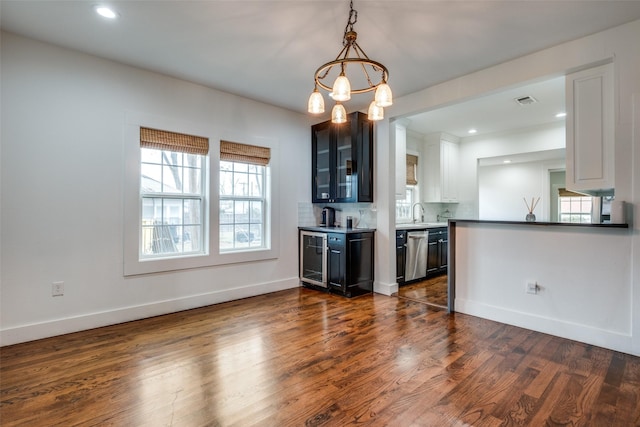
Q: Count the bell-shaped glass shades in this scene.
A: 5